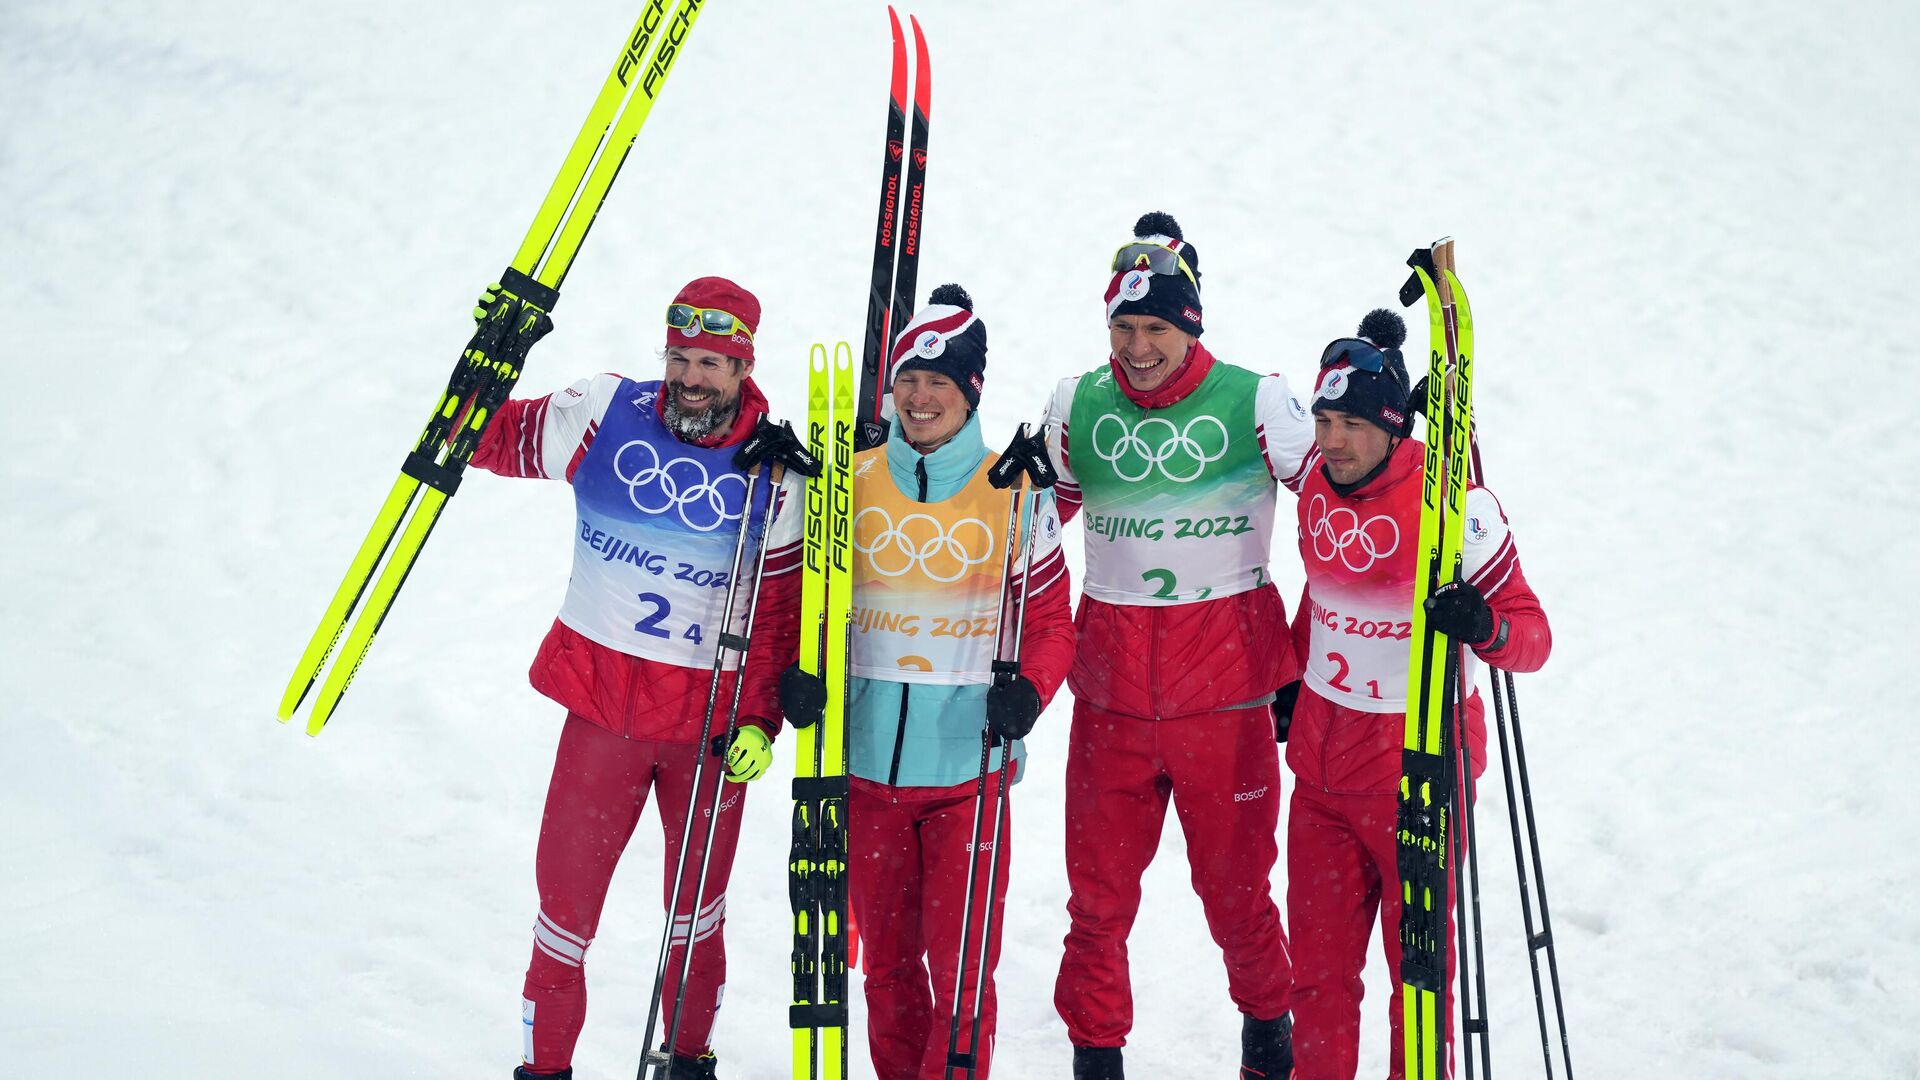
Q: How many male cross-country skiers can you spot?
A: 4